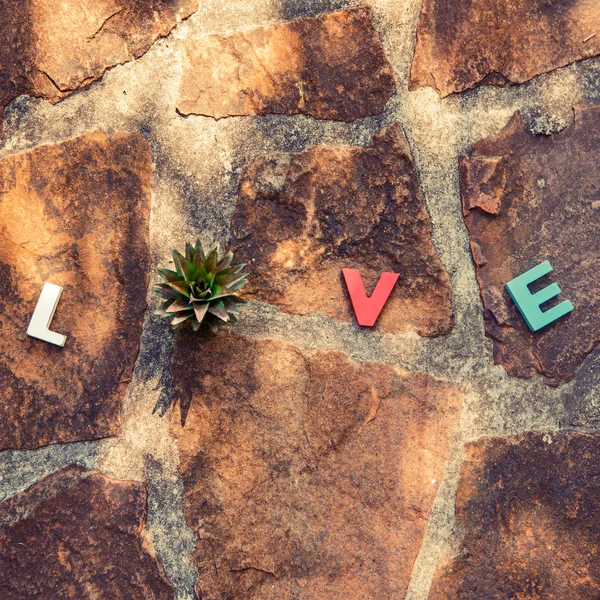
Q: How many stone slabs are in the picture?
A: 9